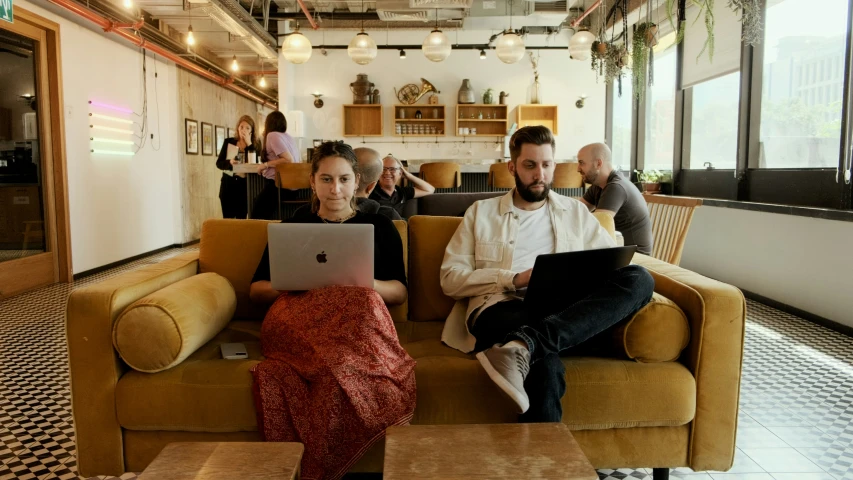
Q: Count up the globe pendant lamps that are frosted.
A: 5